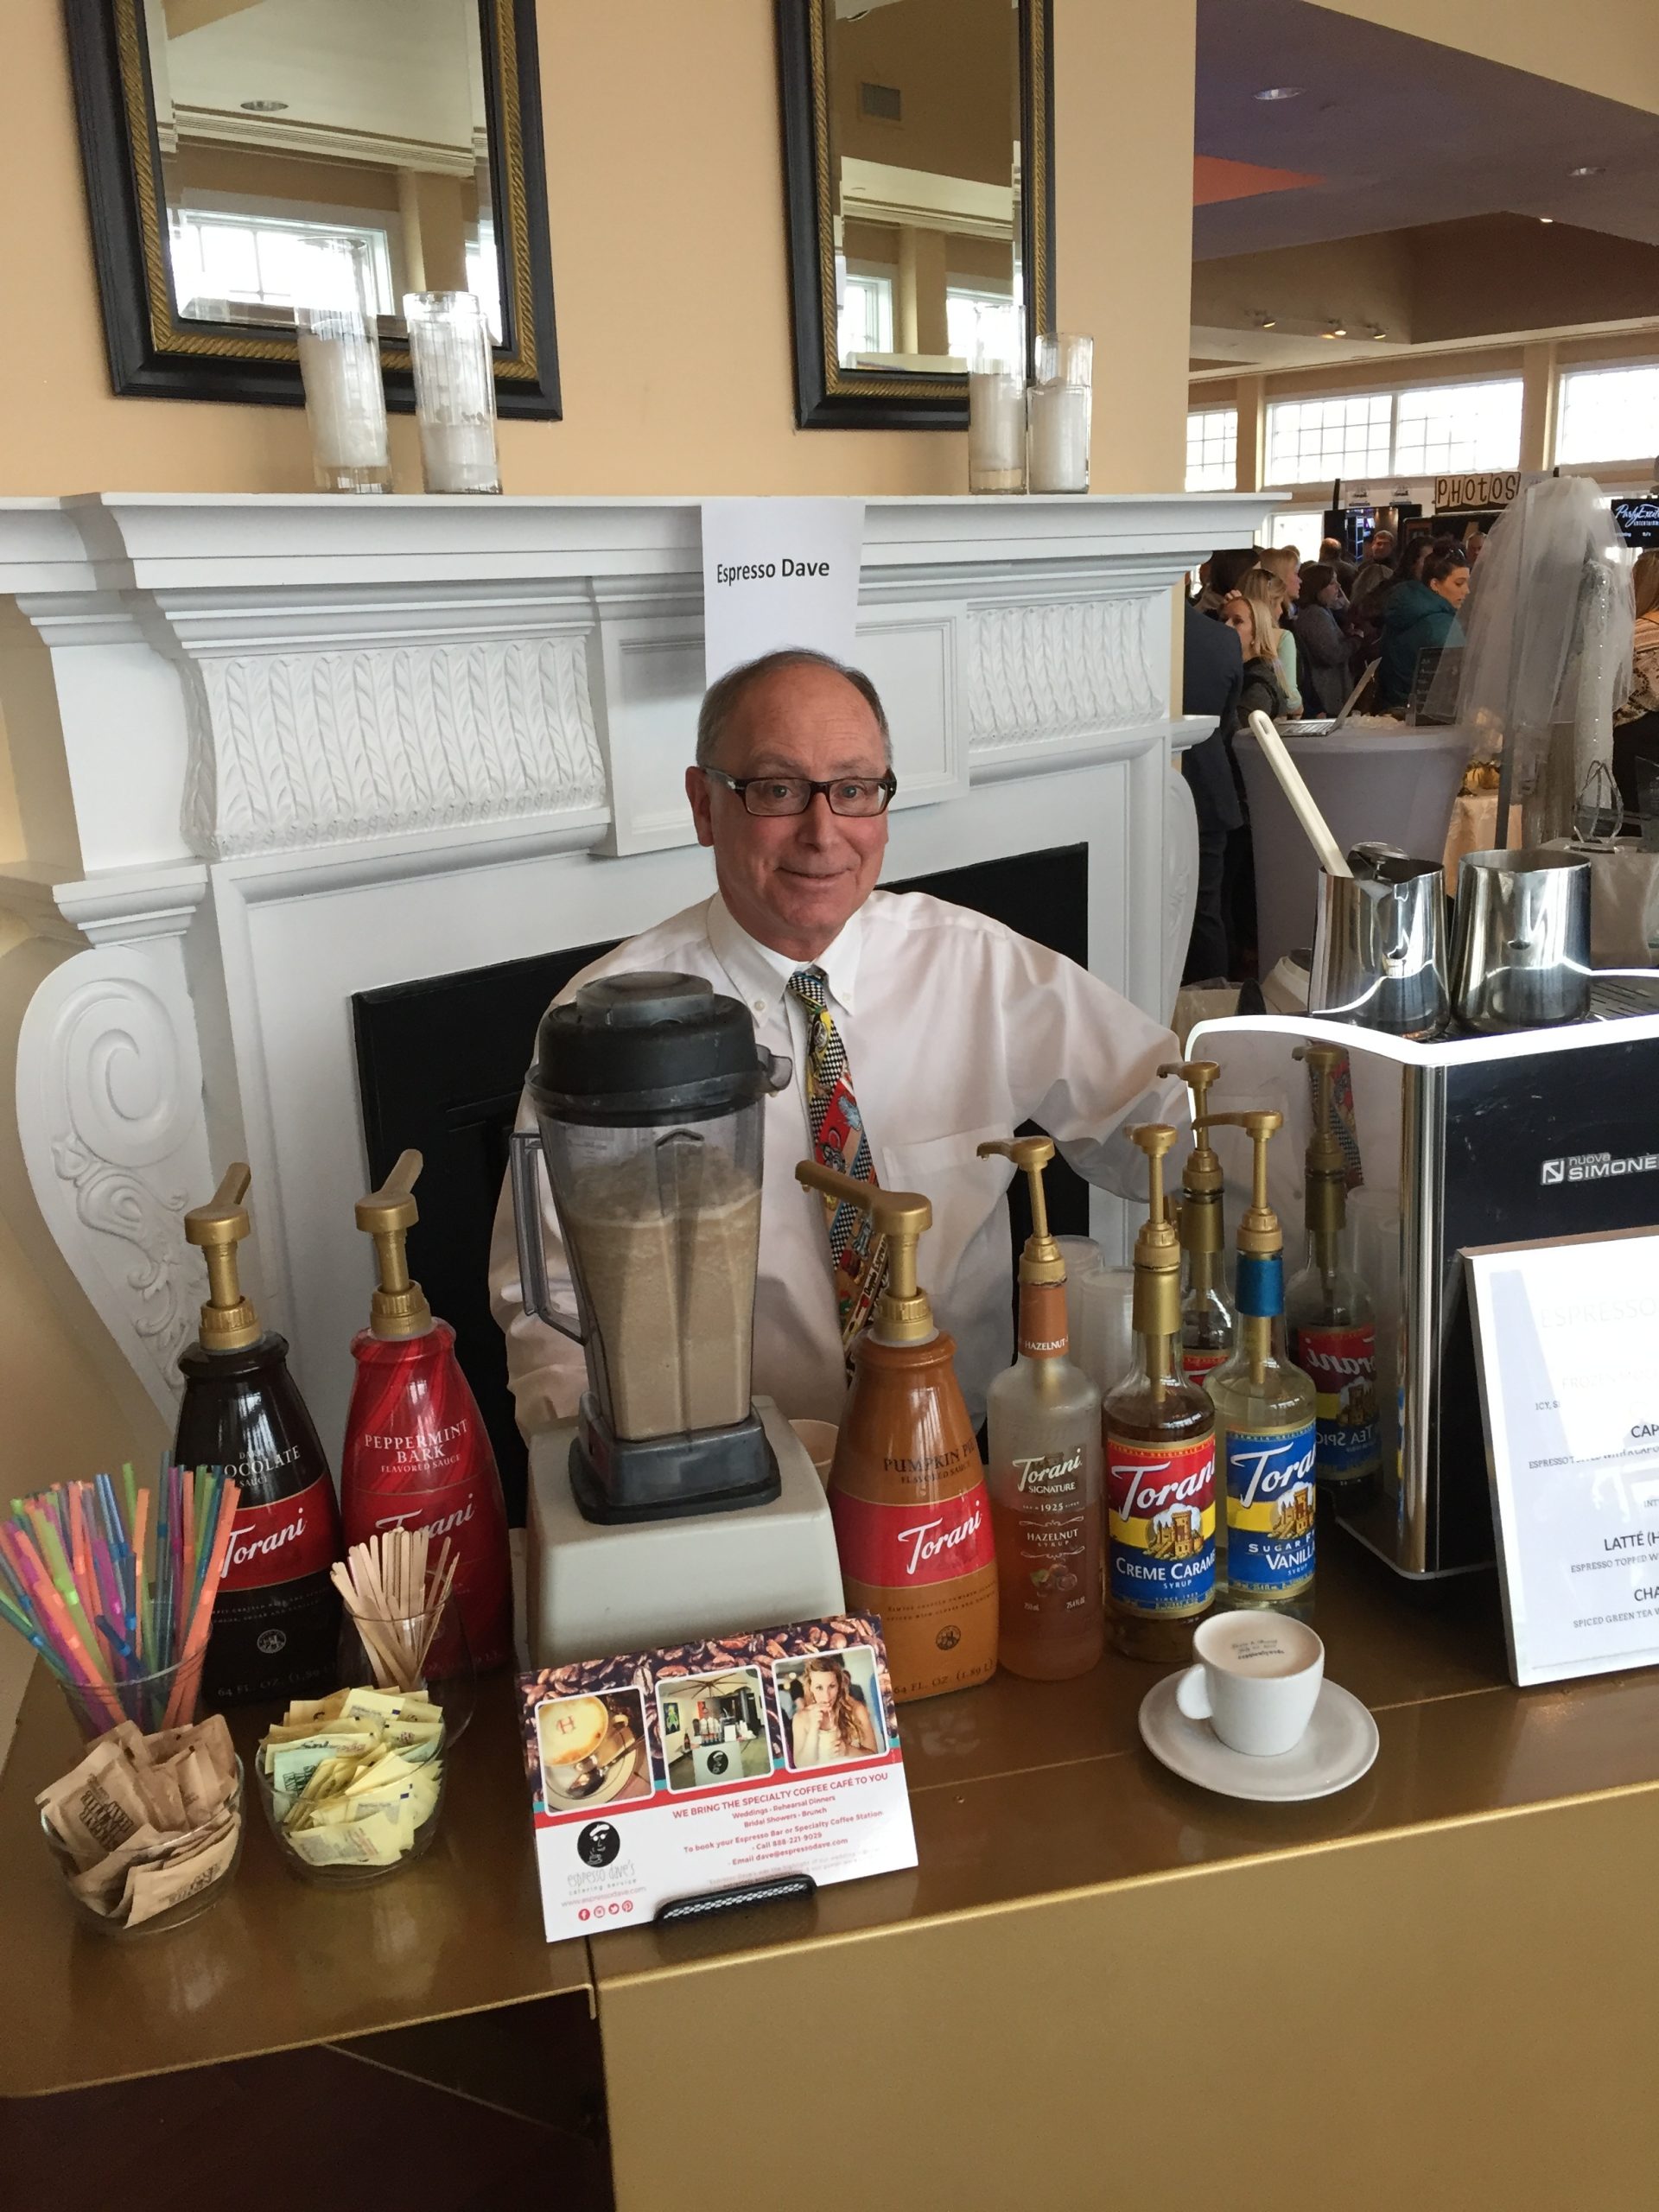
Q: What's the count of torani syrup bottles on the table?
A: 7